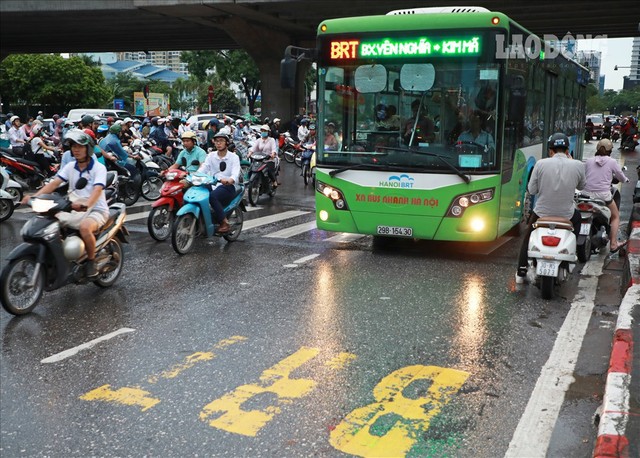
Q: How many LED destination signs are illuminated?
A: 1